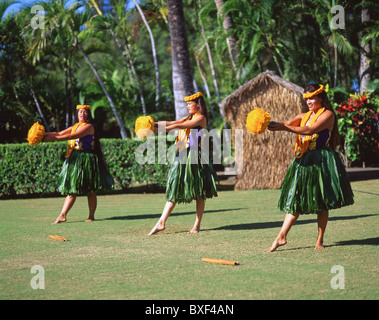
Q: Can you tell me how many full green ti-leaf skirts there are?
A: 3